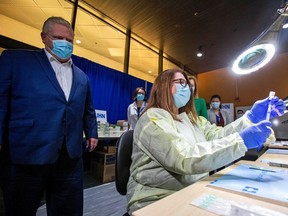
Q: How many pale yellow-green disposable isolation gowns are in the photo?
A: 1